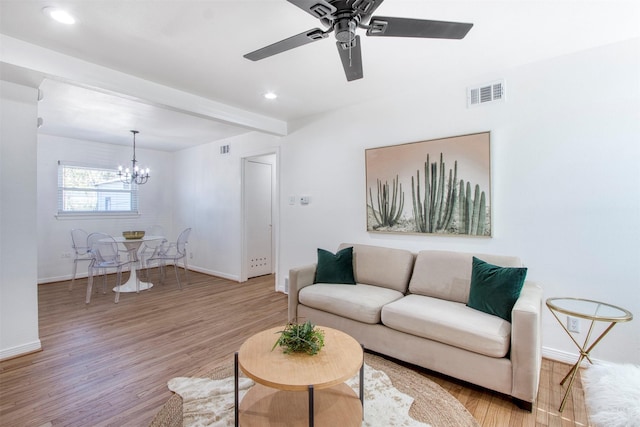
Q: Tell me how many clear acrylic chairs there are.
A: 4